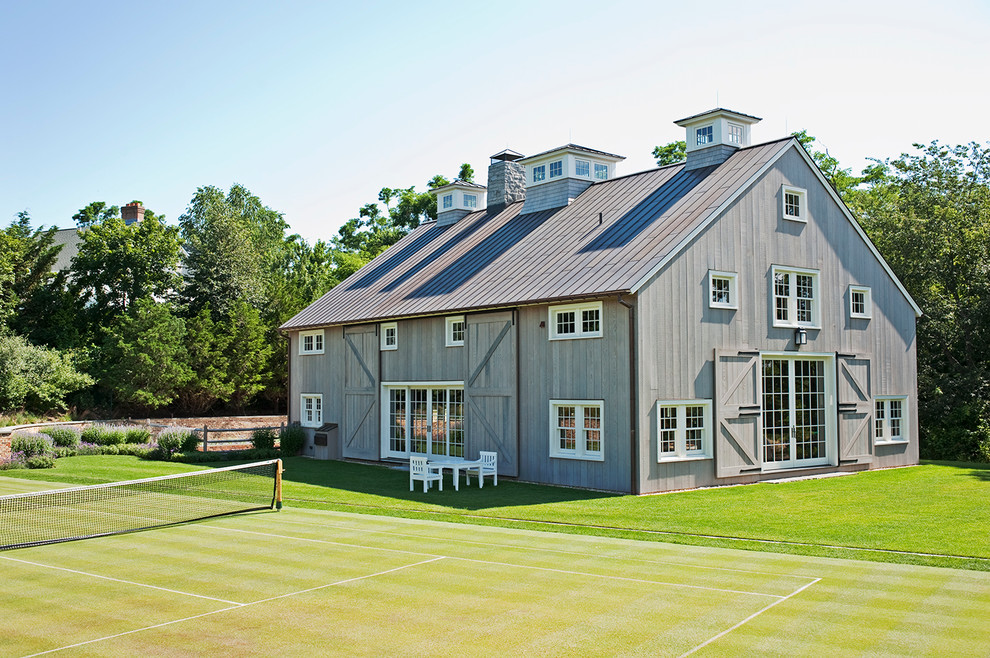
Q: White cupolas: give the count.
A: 3